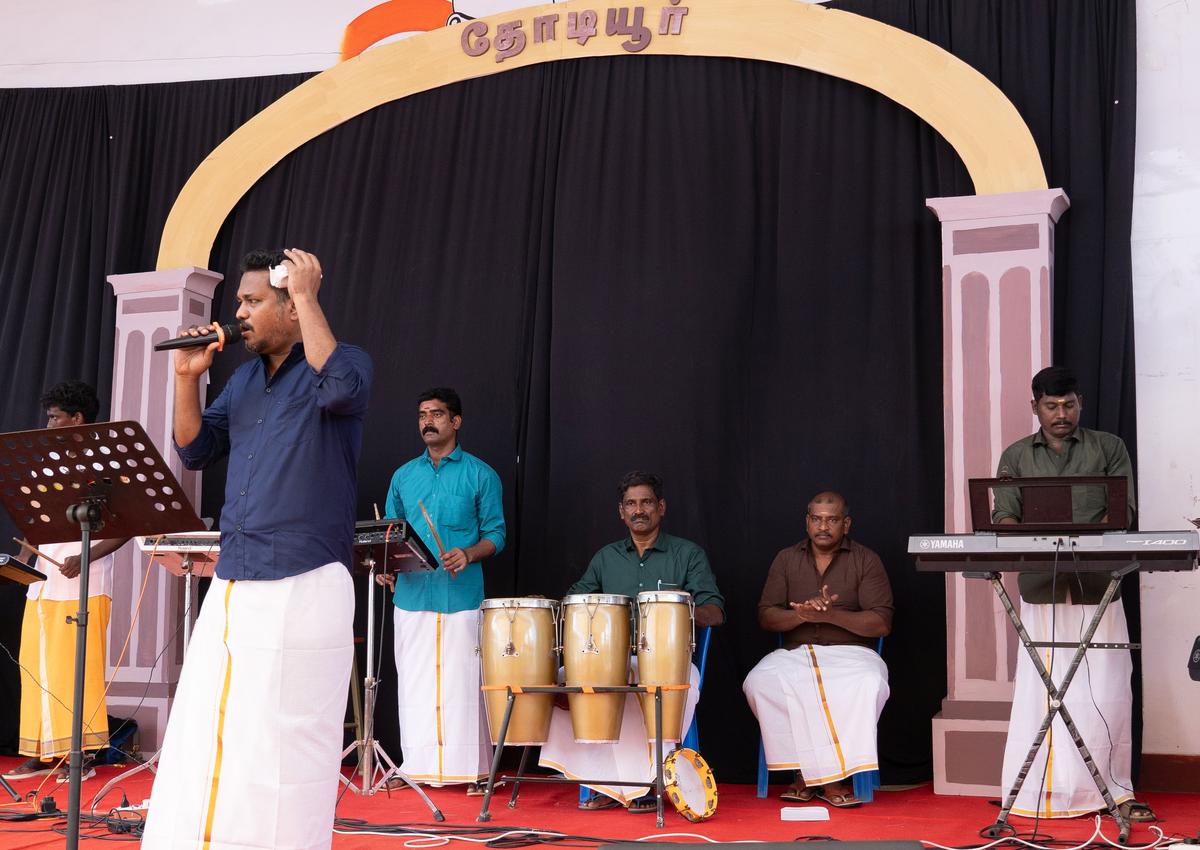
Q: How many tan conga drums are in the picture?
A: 3